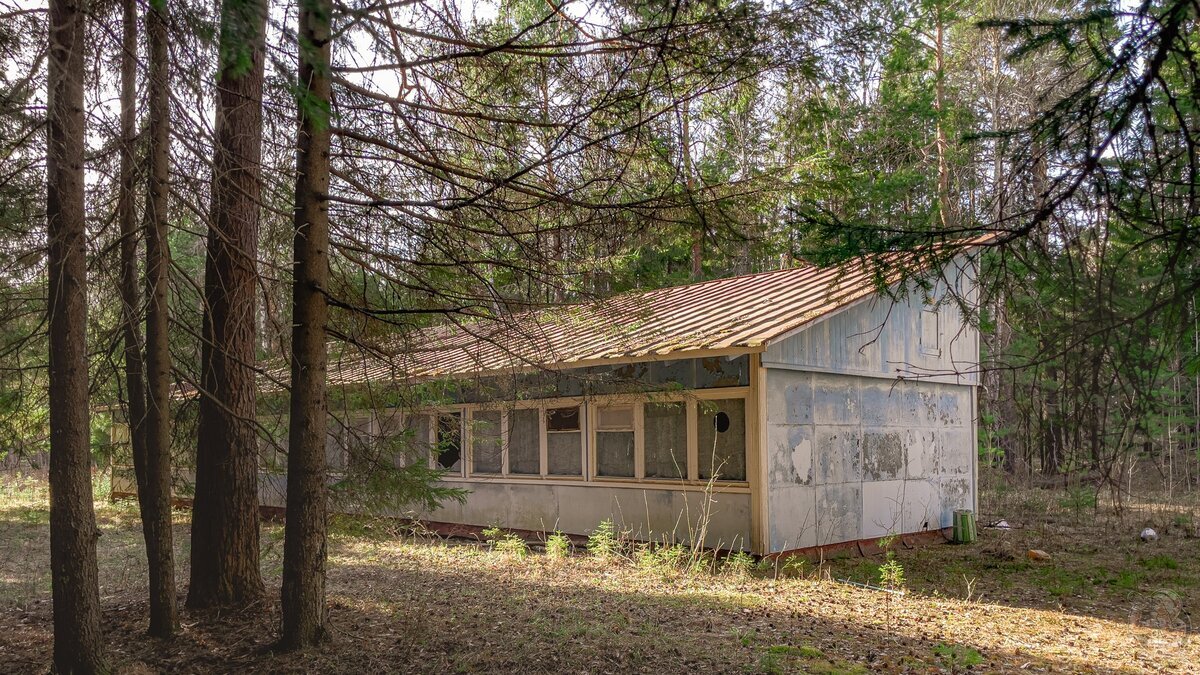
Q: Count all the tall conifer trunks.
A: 5